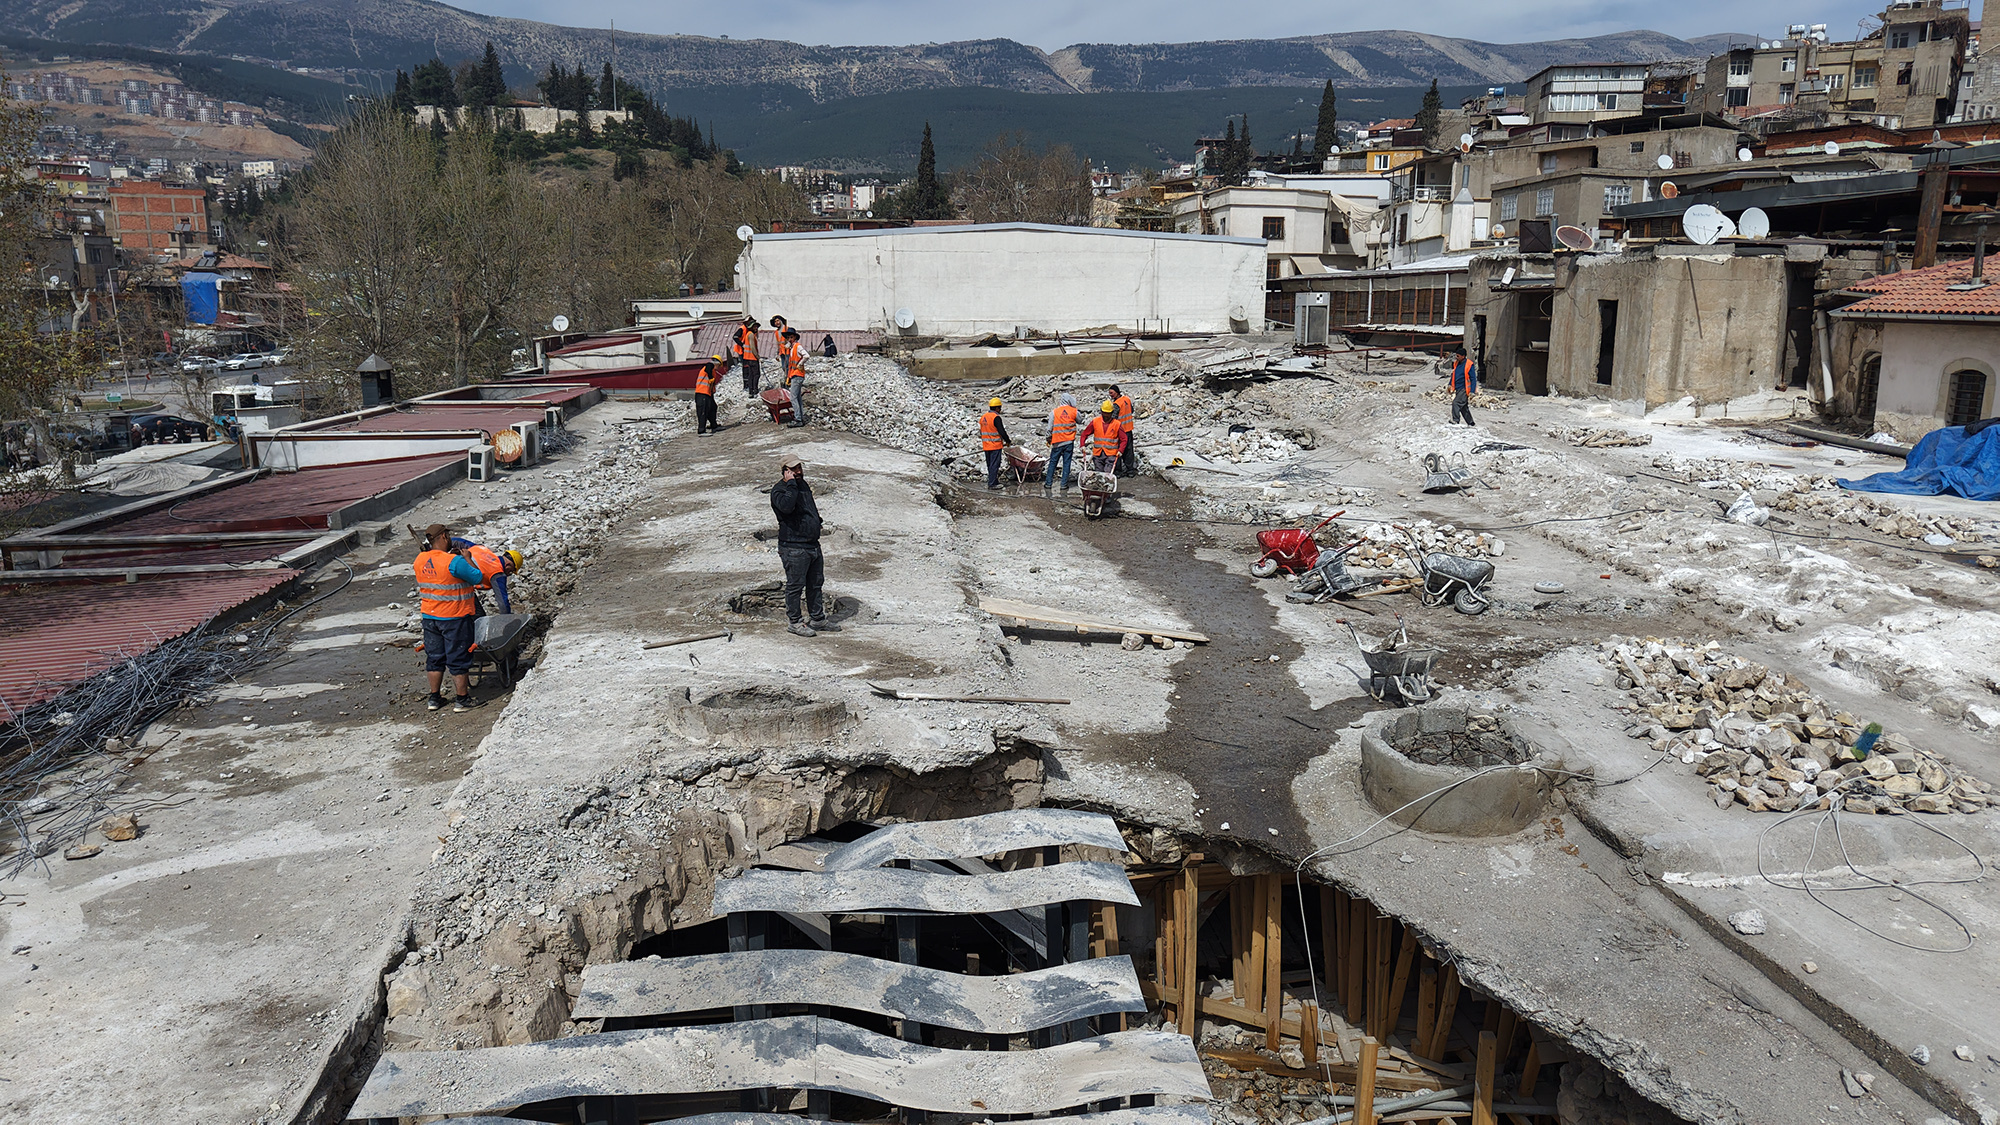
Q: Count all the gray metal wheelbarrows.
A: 5